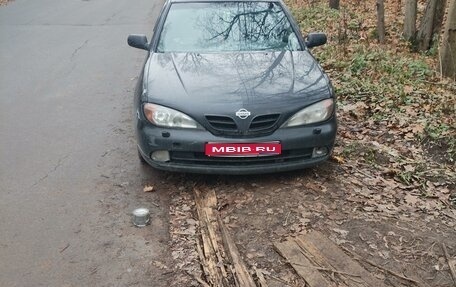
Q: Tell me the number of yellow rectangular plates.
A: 0